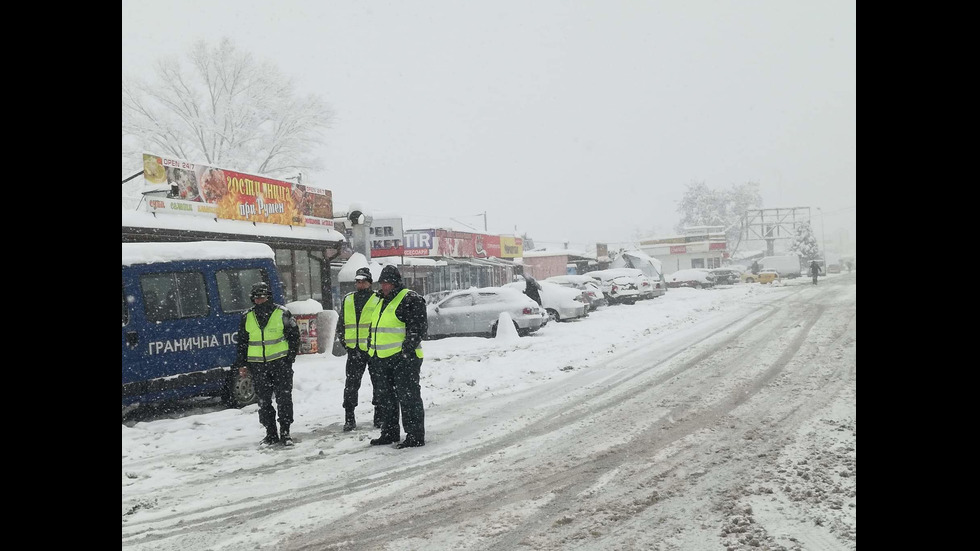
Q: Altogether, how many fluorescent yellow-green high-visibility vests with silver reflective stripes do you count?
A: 3